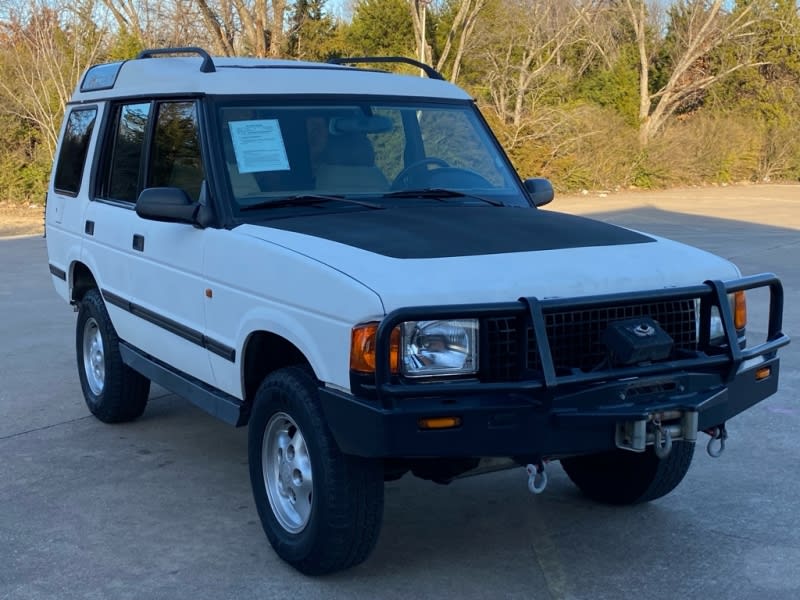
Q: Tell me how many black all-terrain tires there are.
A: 3